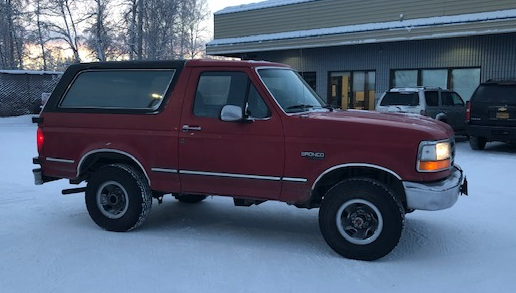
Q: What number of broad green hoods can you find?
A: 0